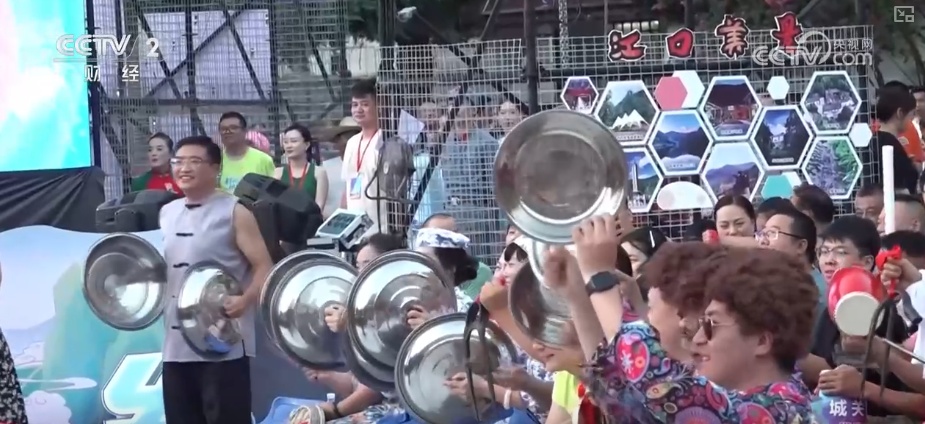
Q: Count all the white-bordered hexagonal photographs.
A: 9